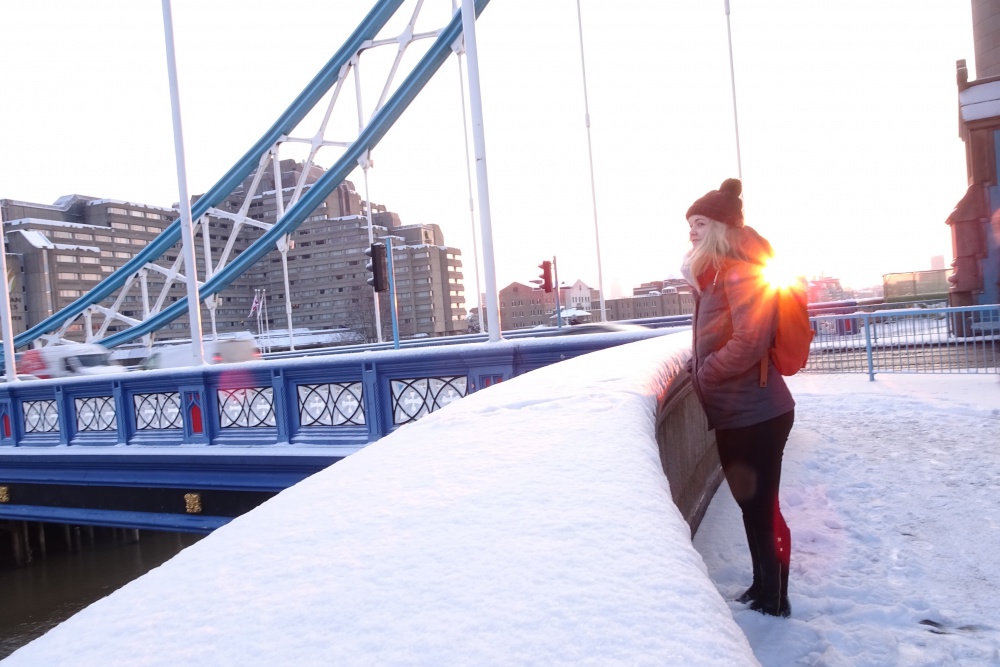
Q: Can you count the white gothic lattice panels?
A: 6